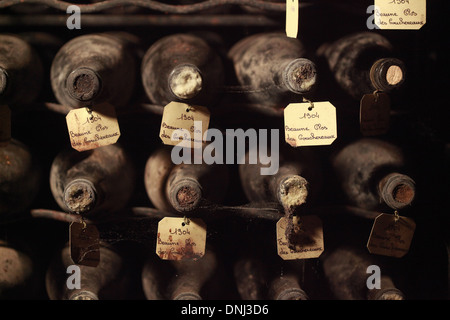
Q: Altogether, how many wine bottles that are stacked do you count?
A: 15